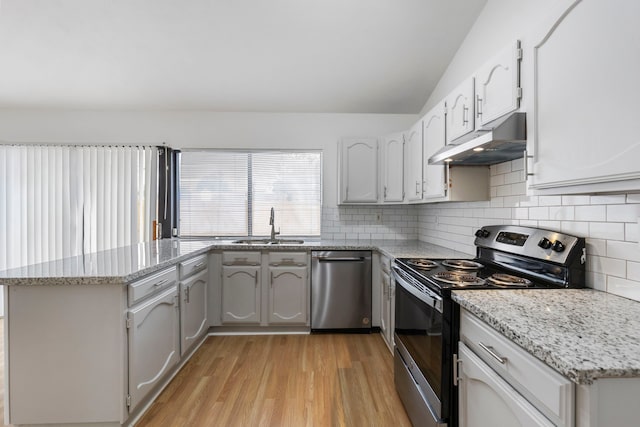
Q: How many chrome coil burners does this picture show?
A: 4